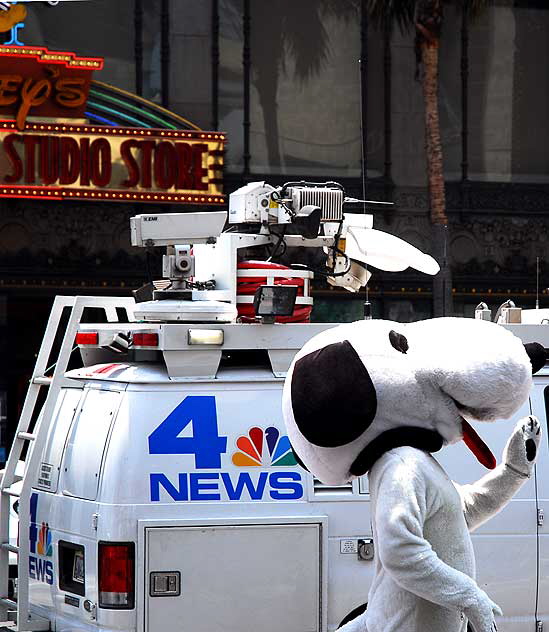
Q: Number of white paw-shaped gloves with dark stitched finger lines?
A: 2